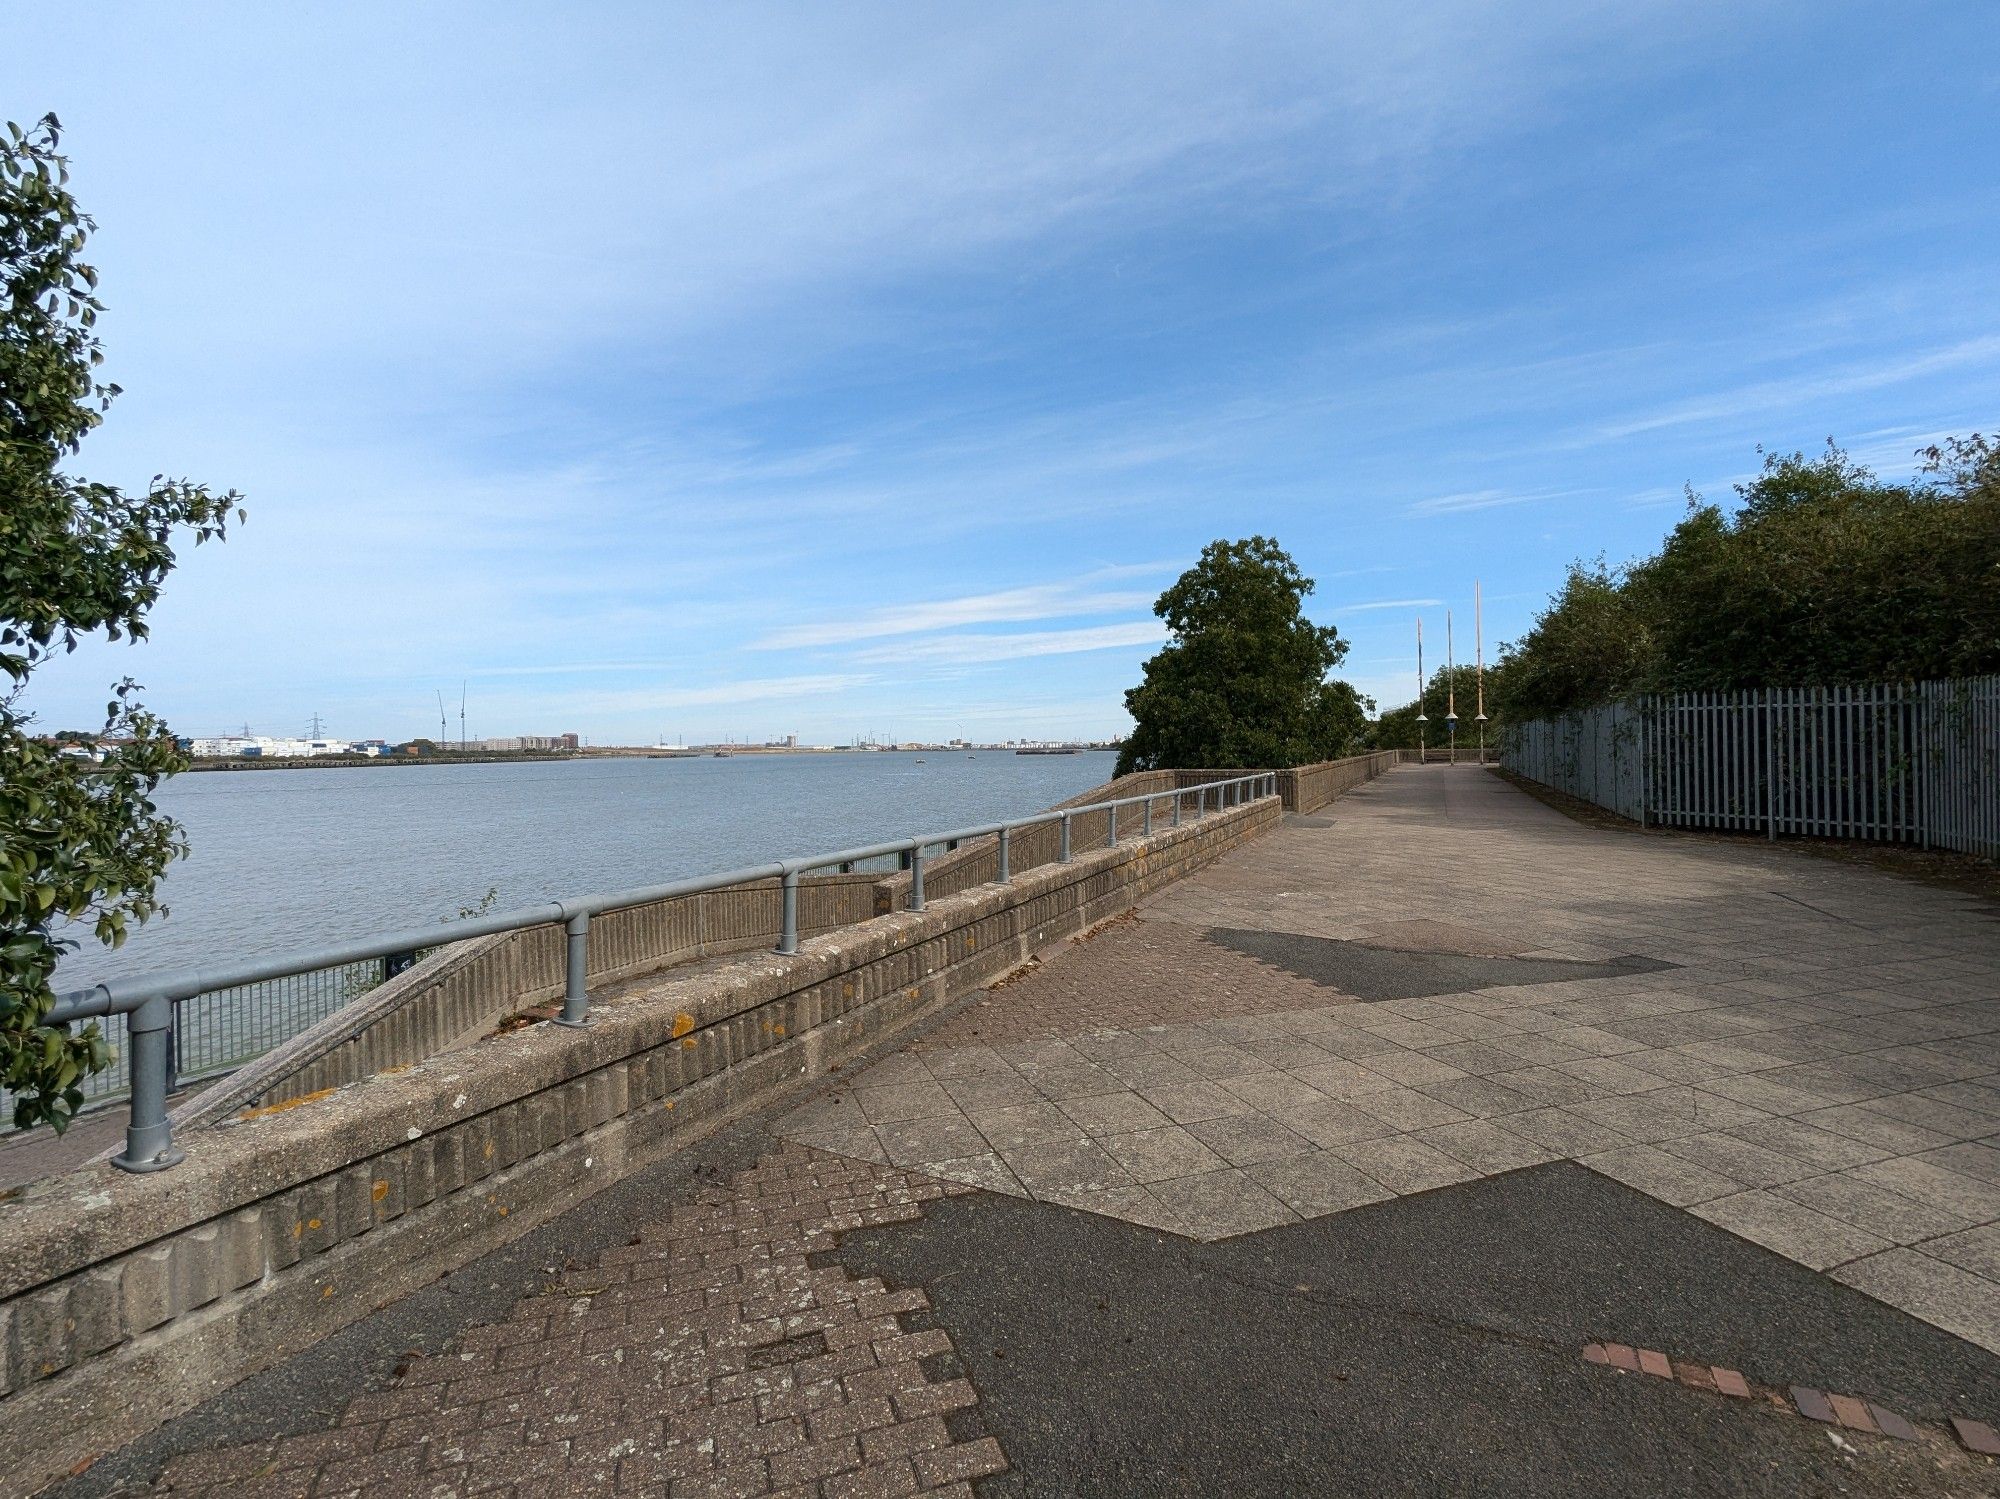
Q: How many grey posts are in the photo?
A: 15